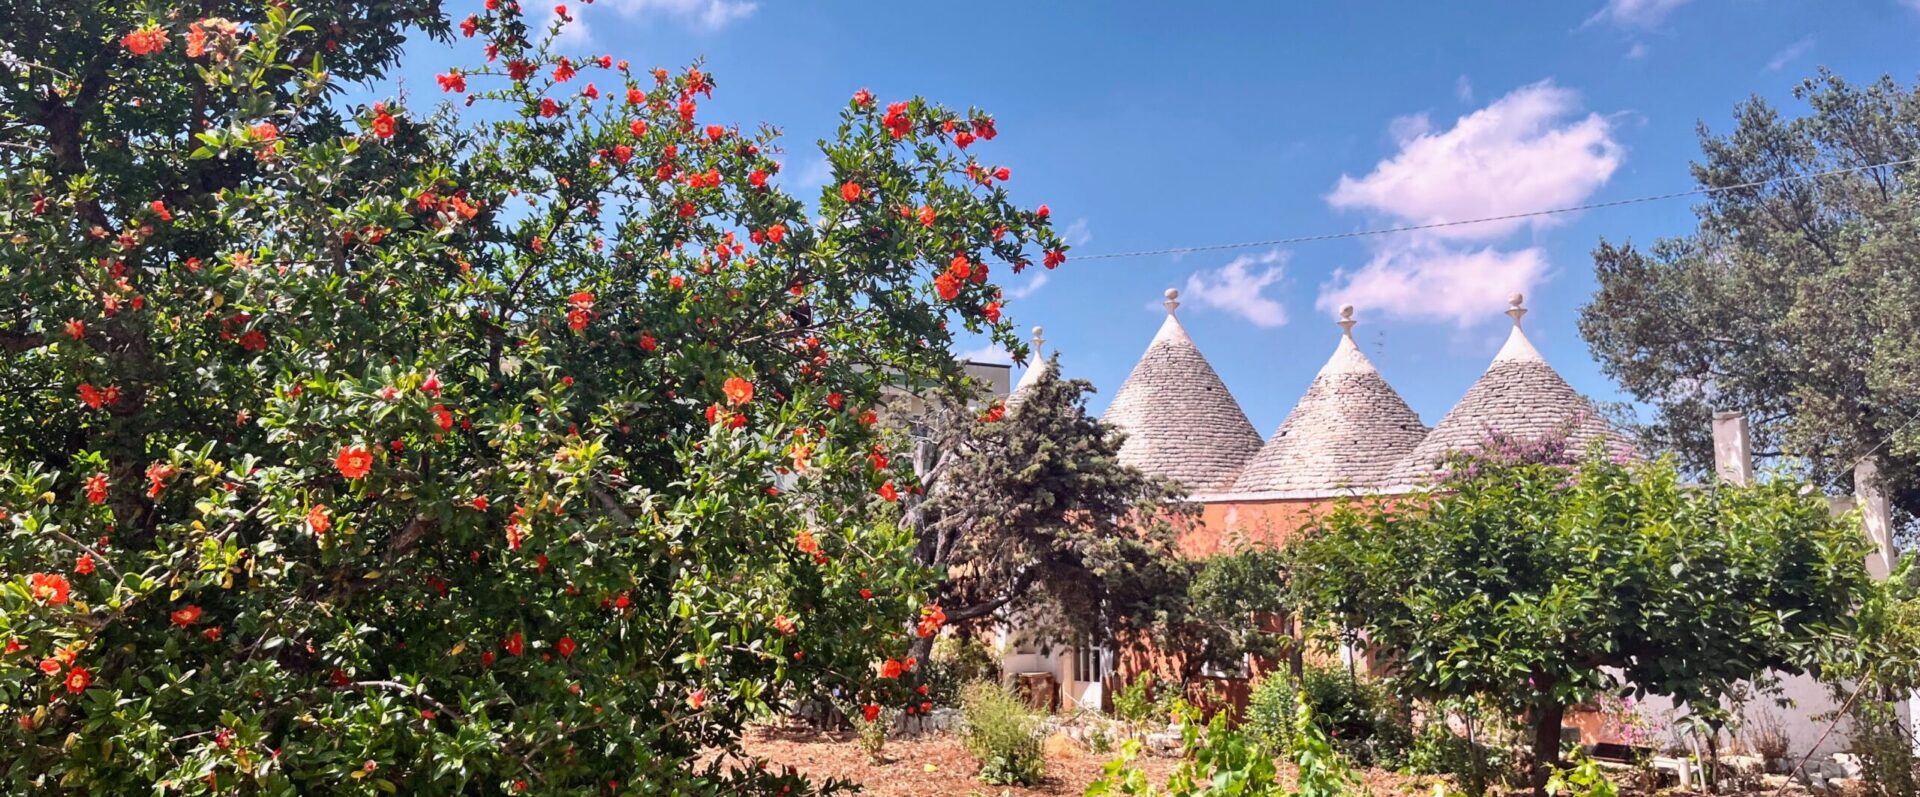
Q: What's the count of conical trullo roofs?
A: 4